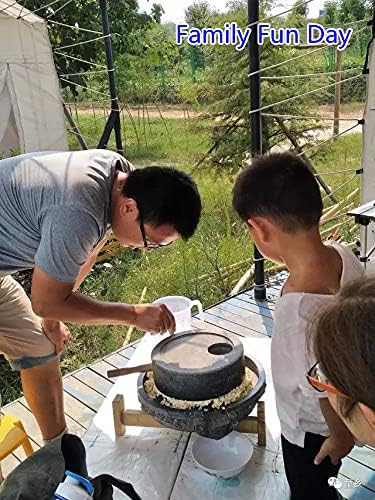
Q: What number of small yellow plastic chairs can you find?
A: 1